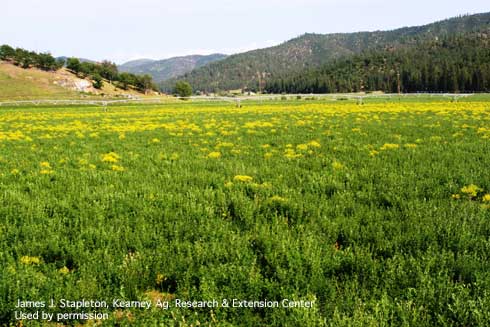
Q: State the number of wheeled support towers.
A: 4